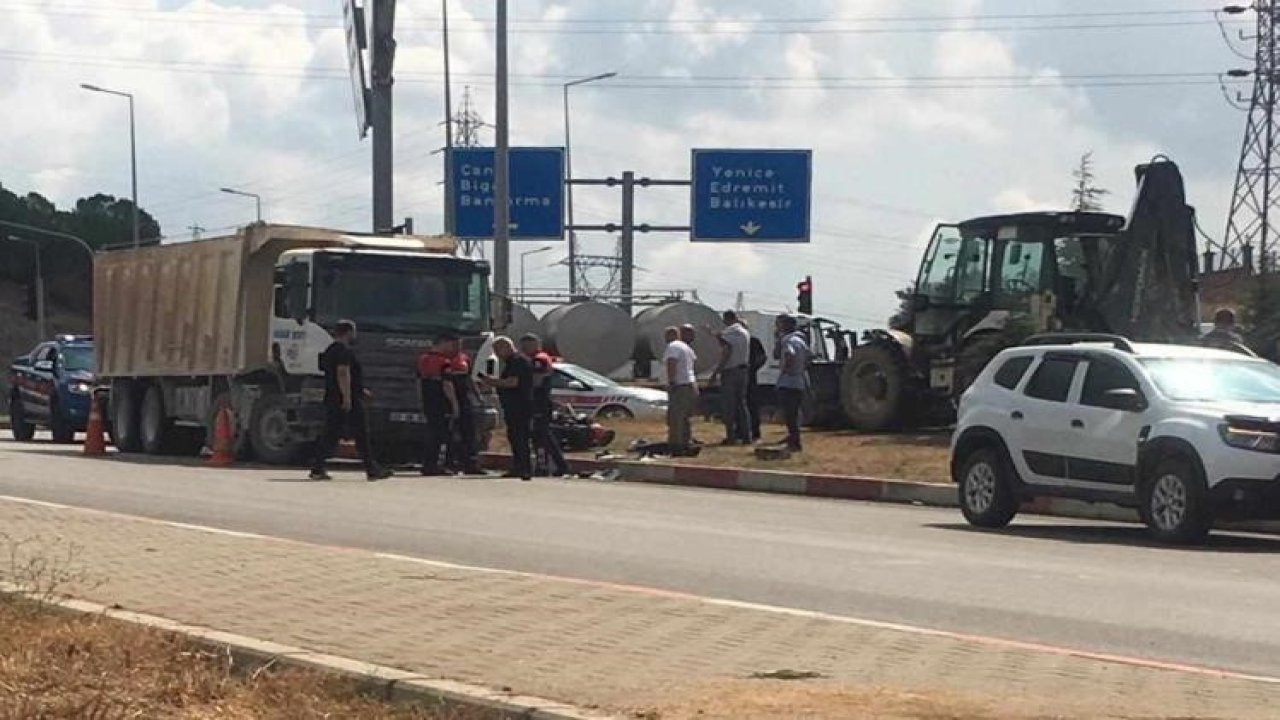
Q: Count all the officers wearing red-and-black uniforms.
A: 3